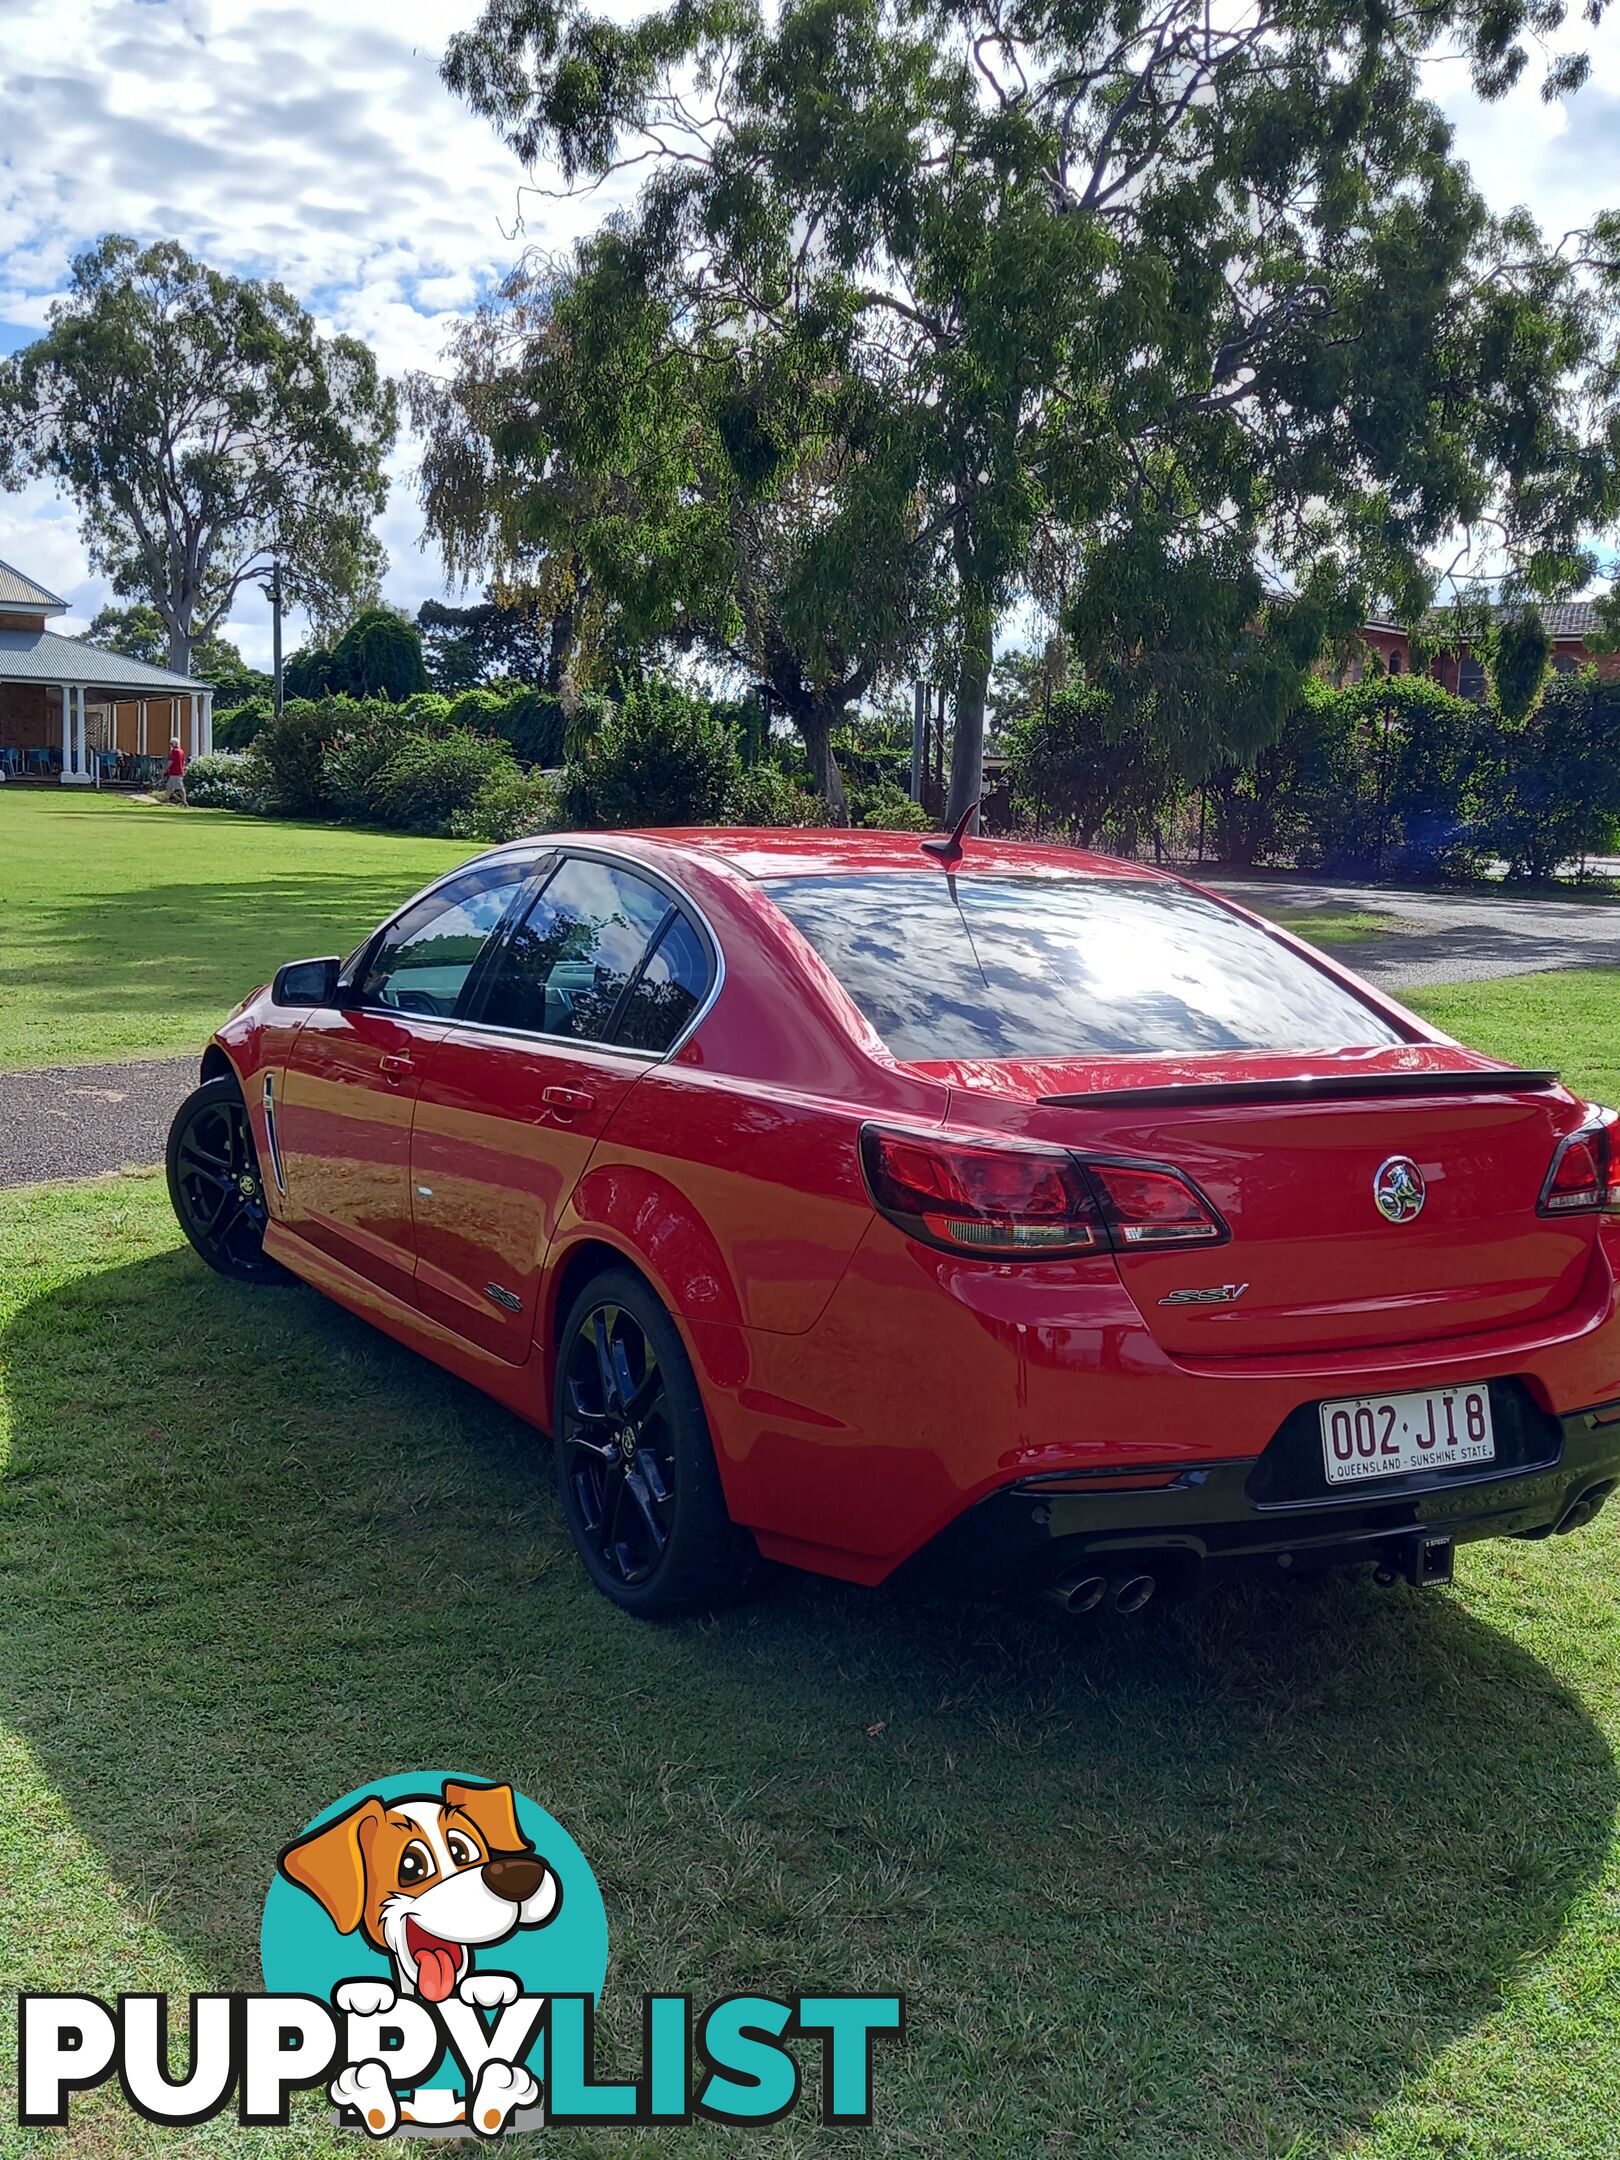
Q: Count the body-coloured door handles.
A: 2